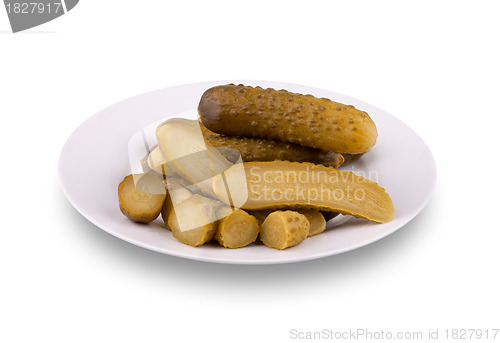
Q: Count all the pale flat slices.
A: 2